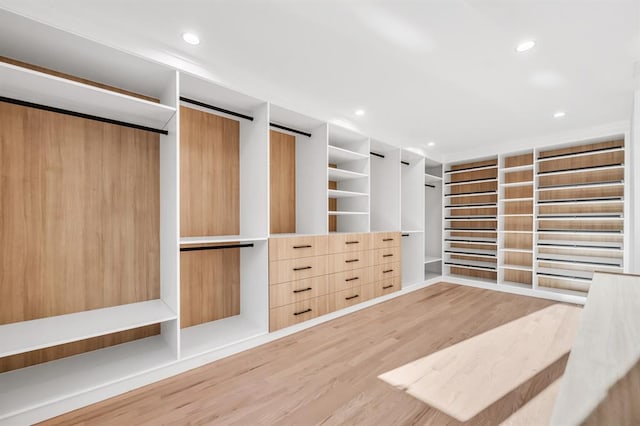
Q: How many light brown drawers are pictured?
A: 12